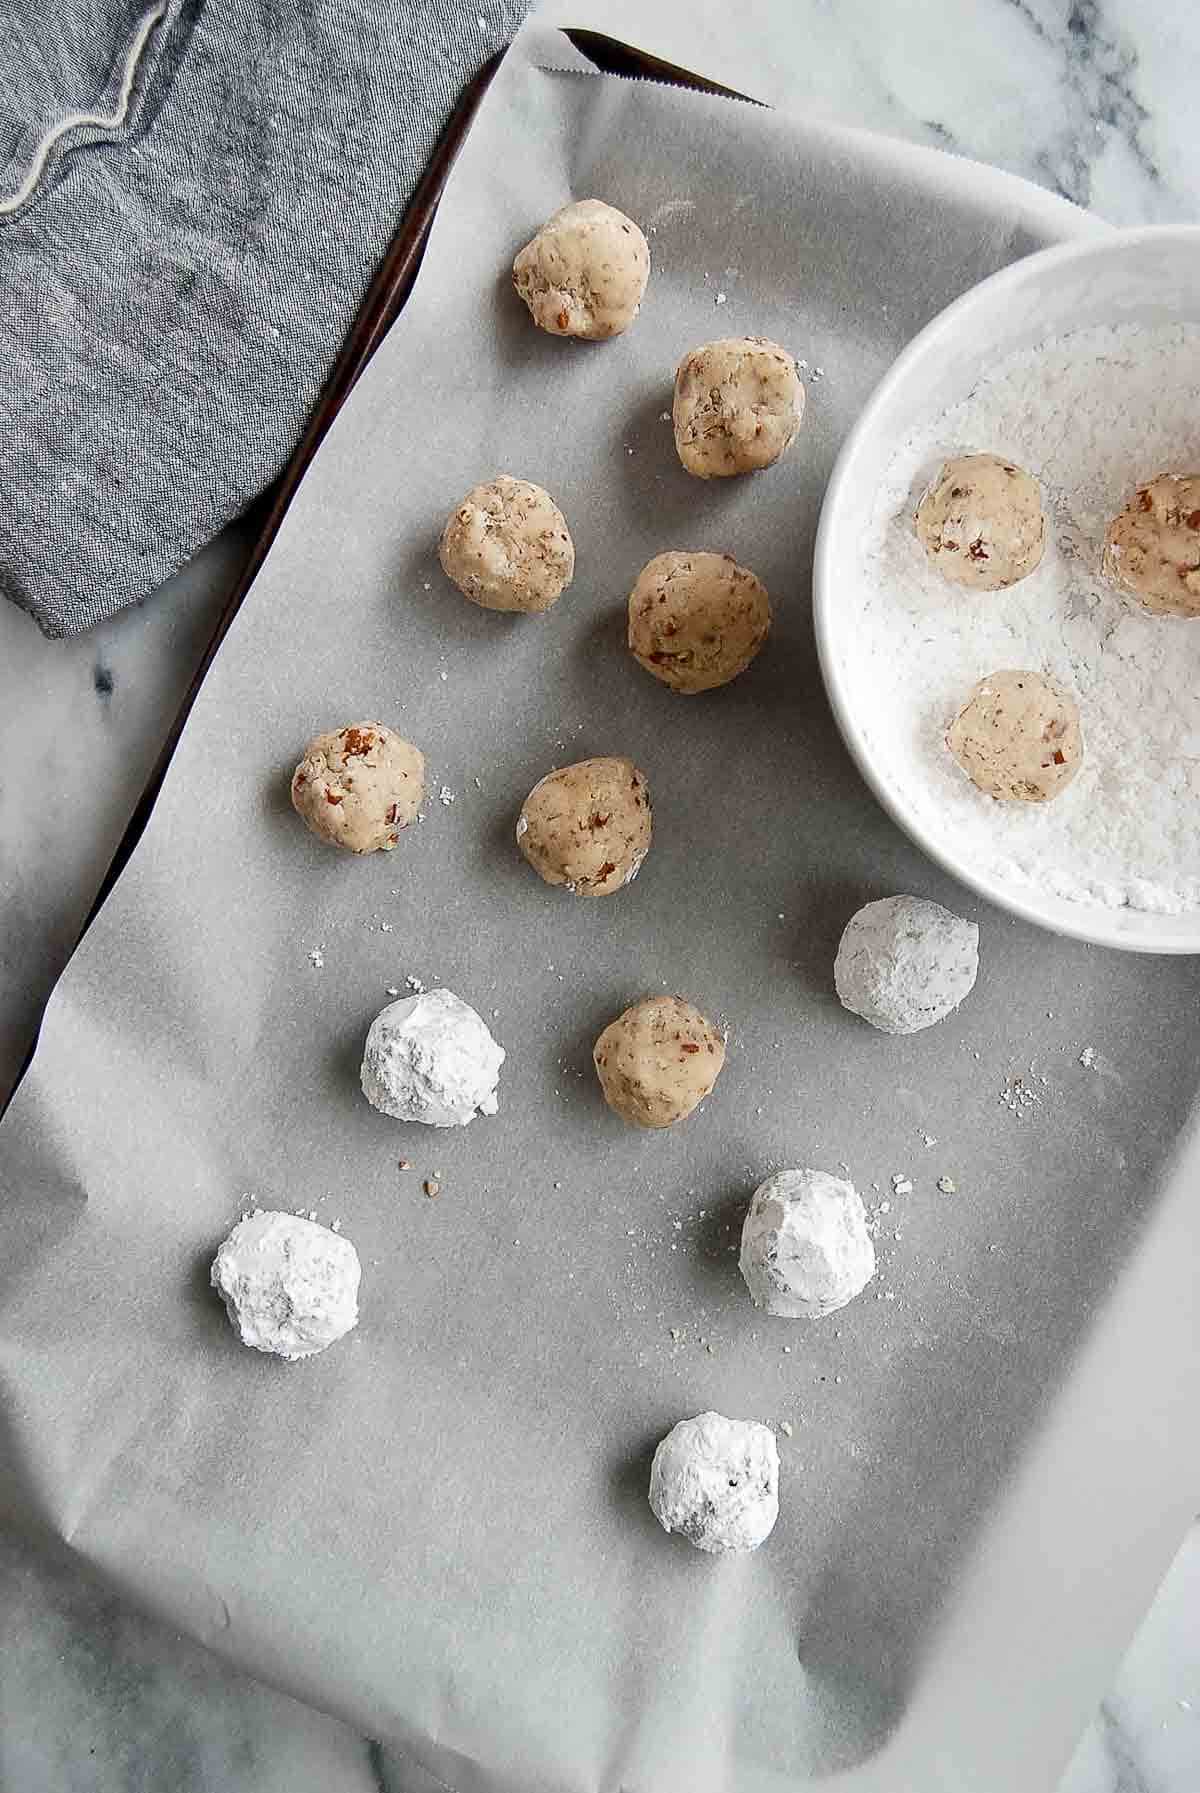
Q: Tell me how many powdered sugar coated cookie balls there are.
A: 5